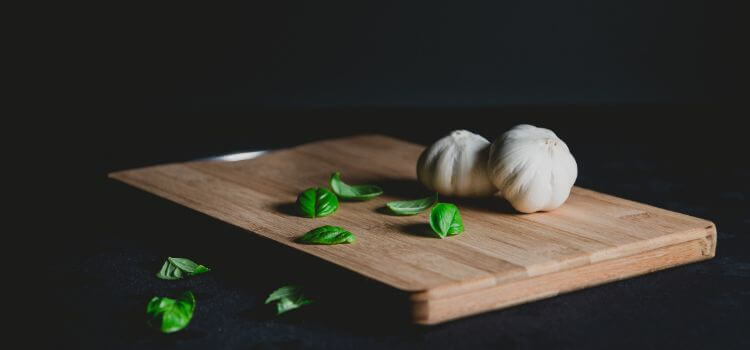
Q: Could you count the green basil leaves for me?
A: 8